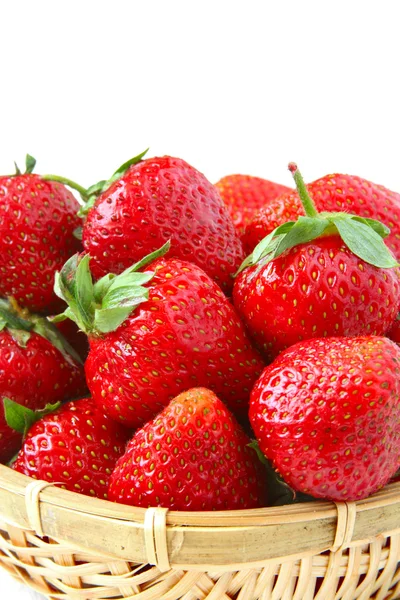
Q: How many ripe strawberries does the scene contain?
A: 10